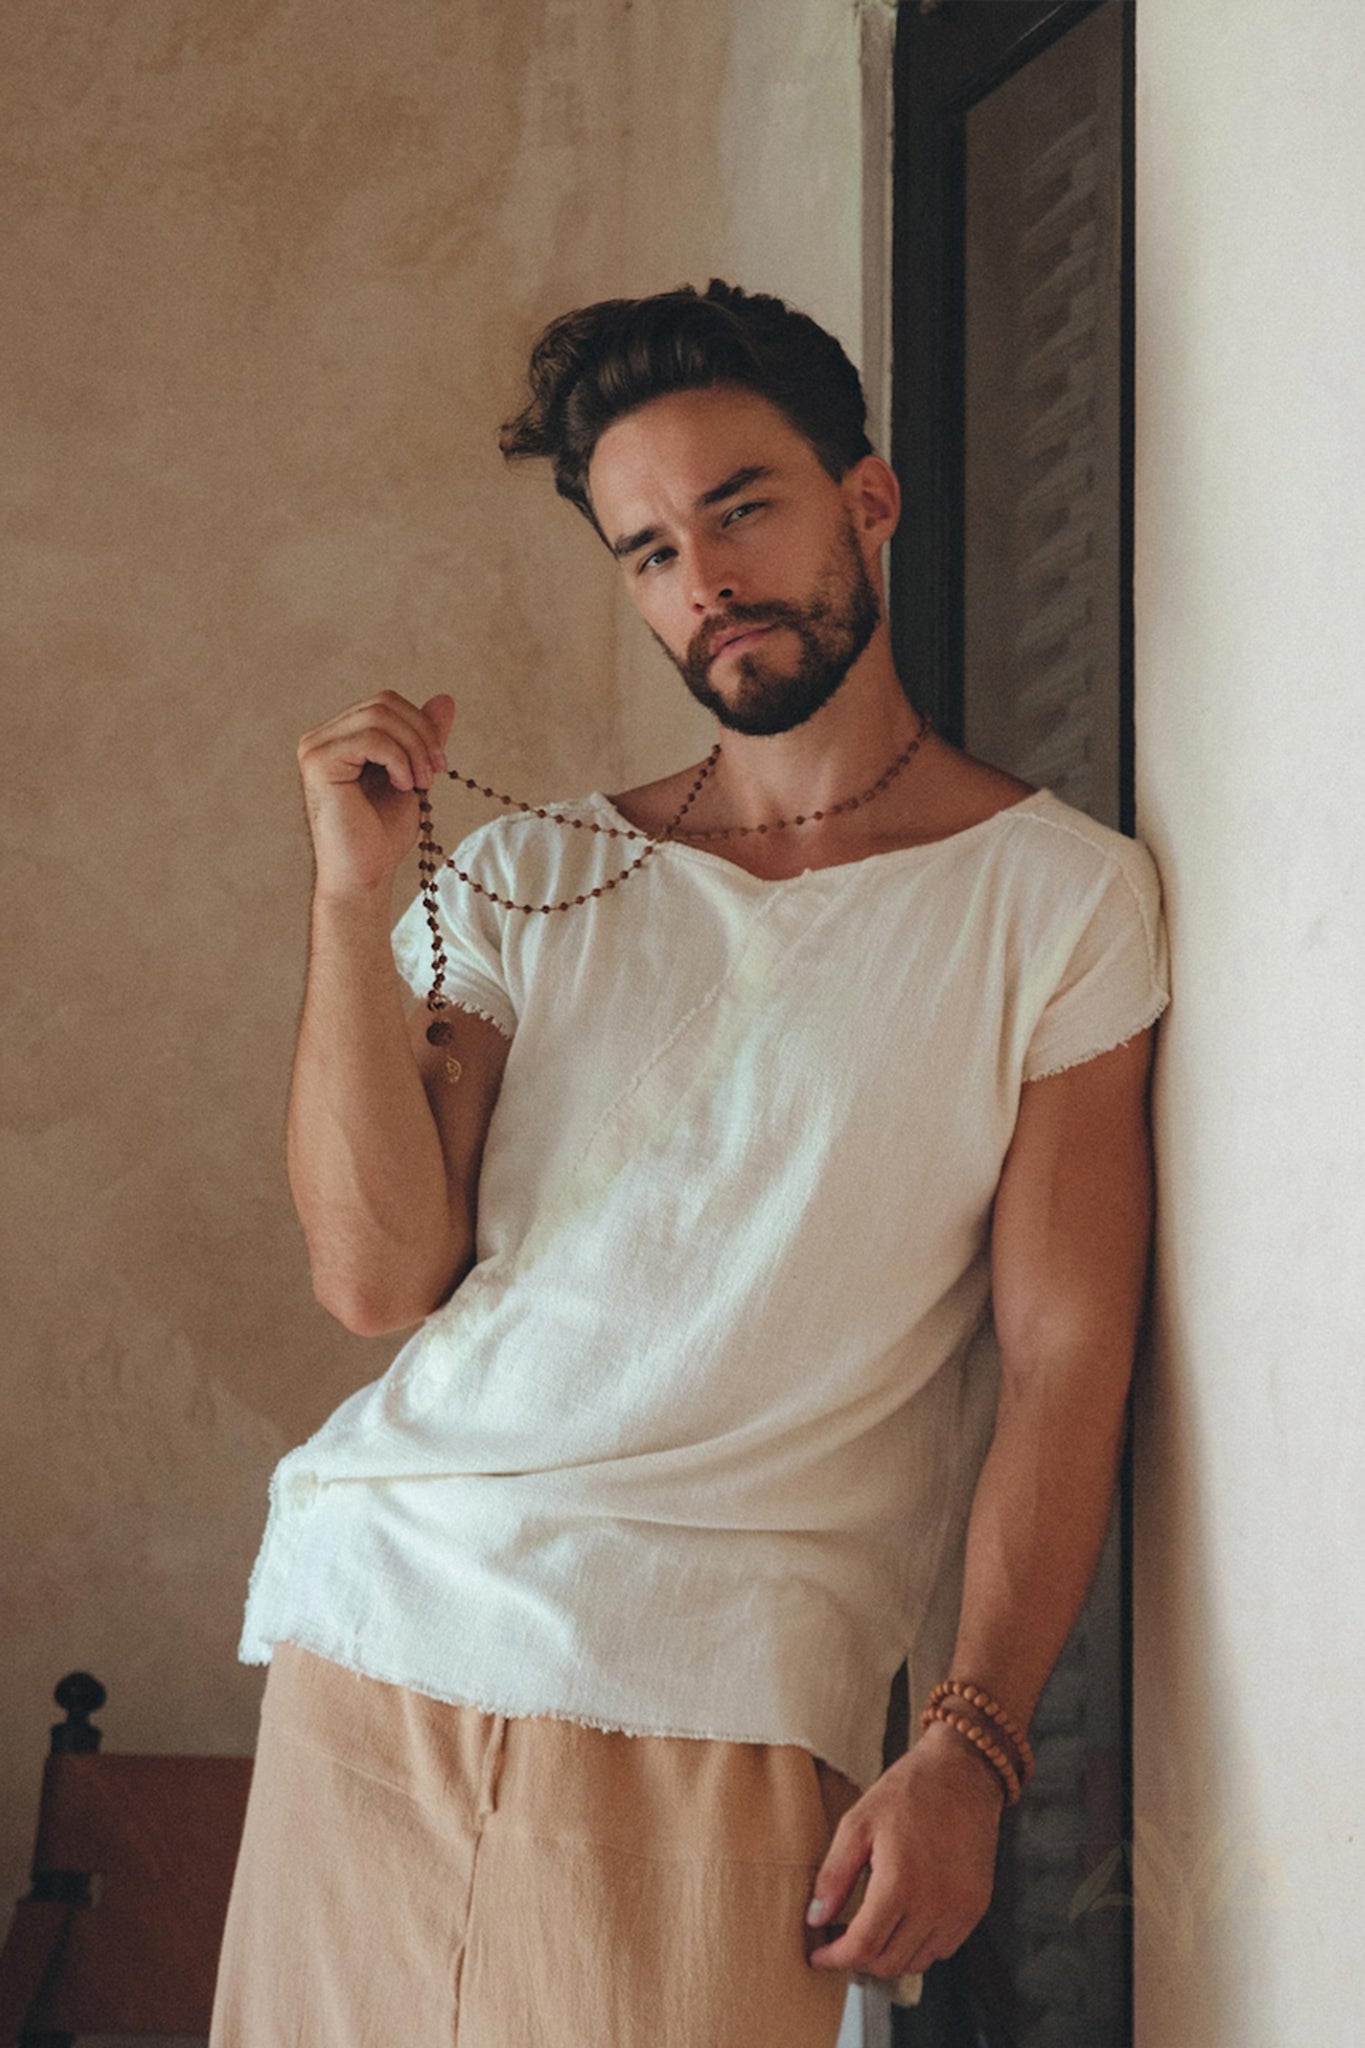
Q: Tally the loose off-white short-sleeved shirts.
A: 1